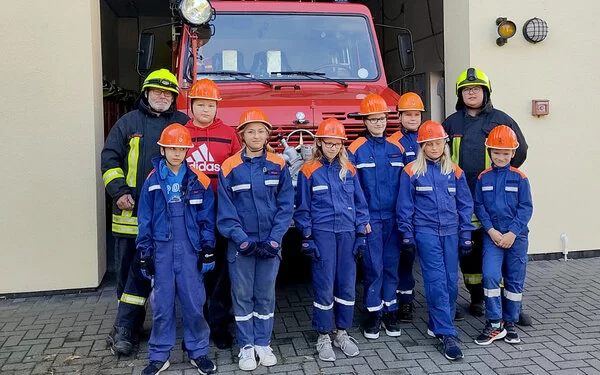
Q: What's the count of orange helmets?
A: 8